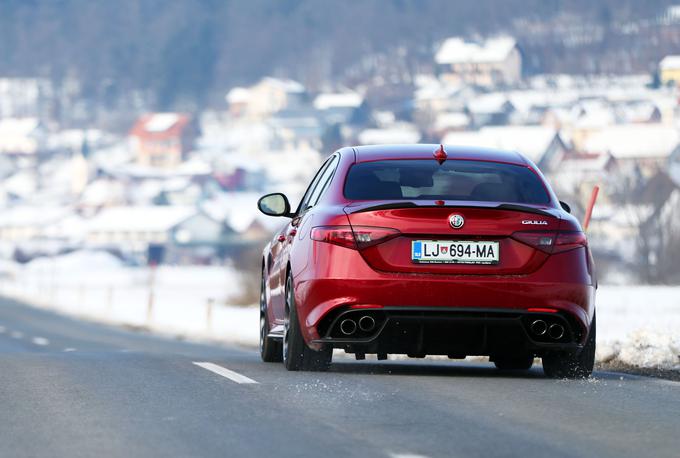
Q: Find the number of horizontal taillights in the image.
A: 2